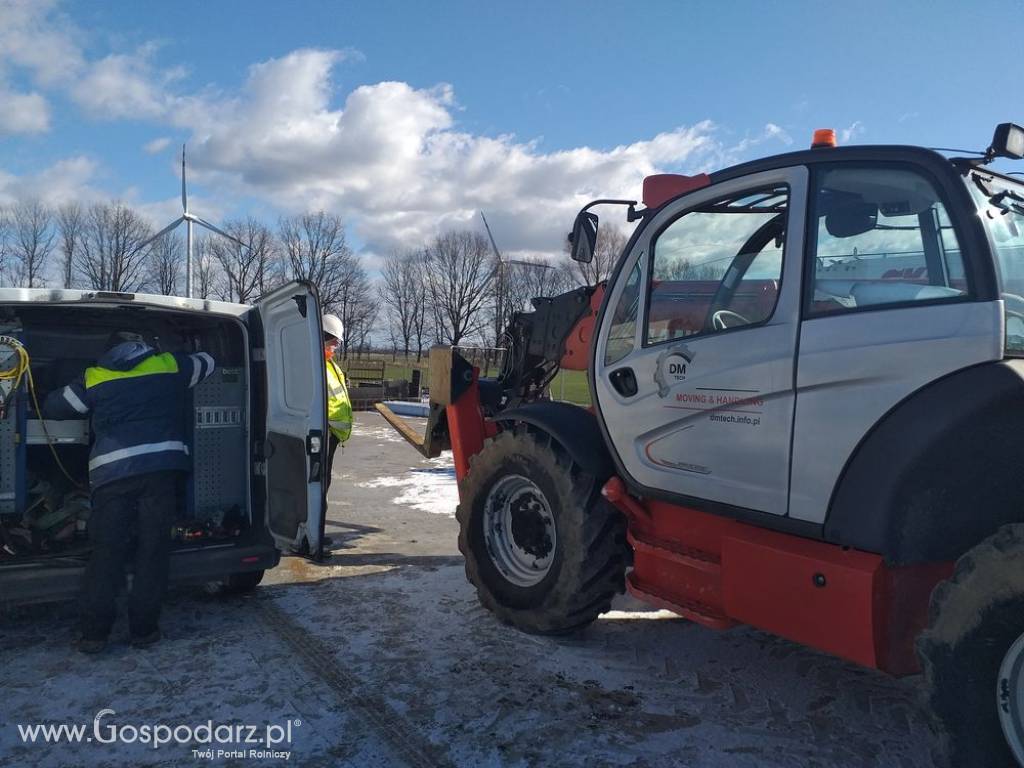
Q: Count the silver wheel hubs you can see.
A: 2